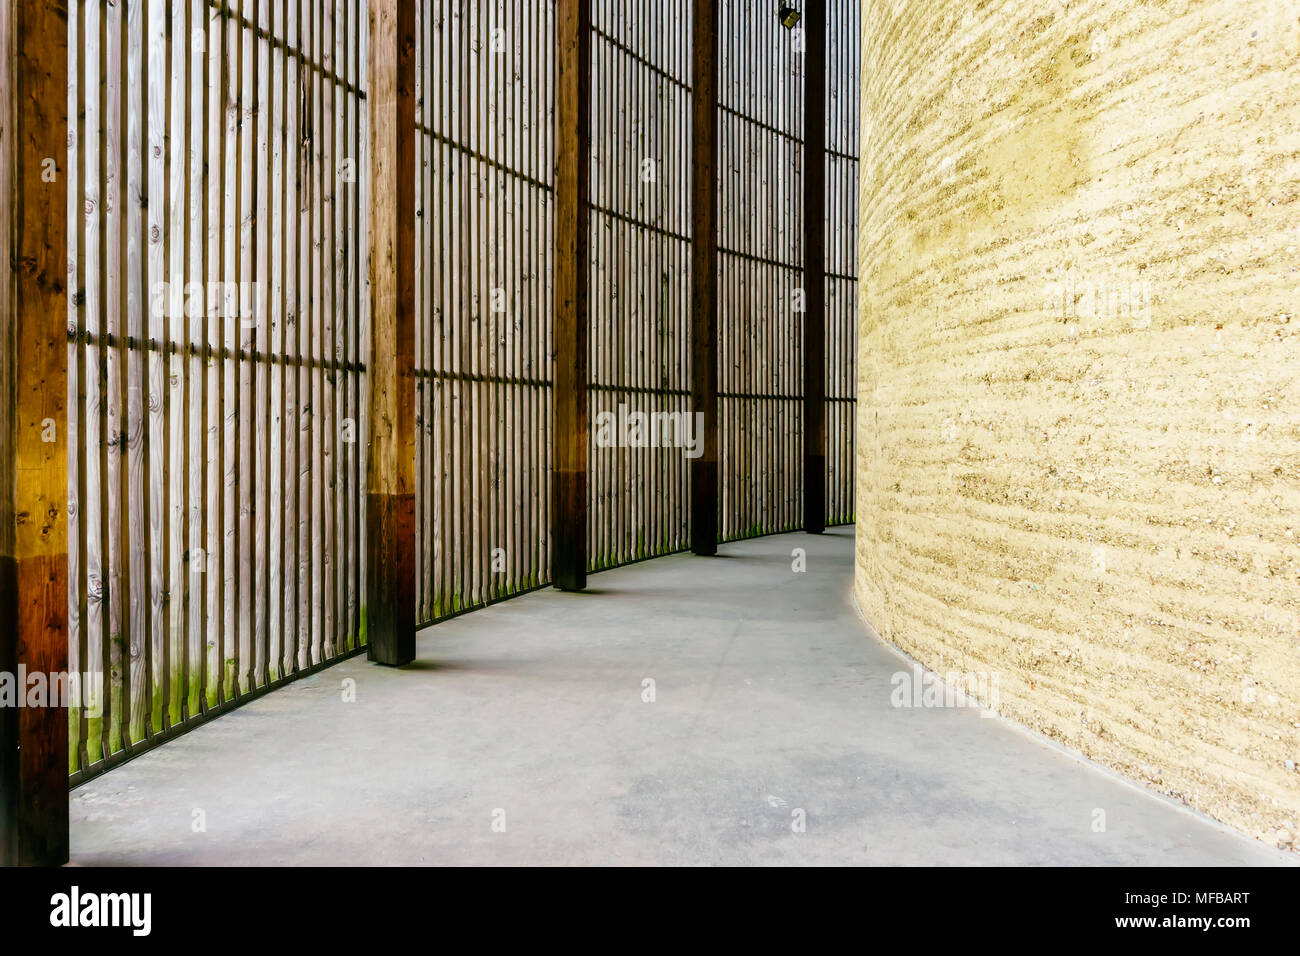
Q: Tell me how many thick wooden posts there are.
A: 5